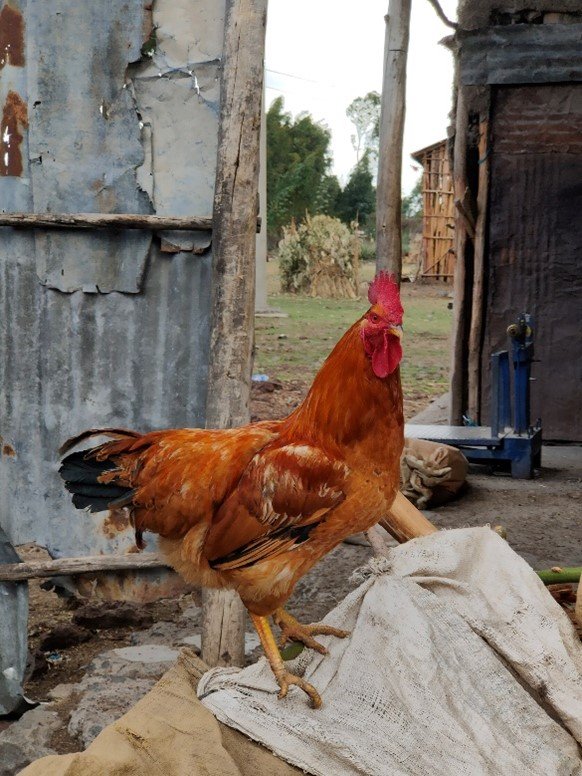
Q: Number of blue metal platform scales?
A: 1